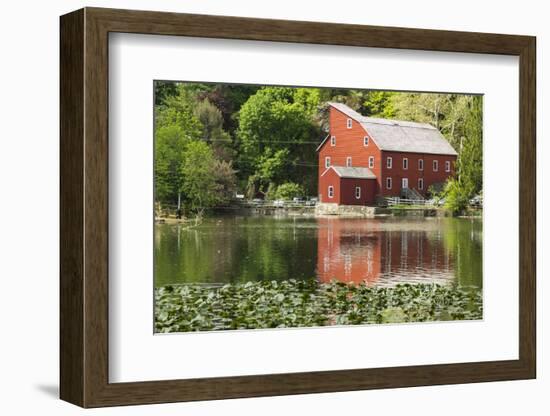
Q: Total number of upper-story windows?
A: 11